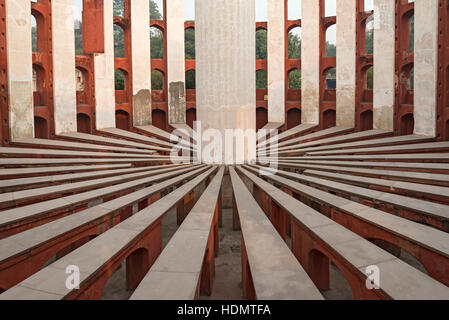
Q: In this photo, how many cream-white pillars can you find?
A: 11